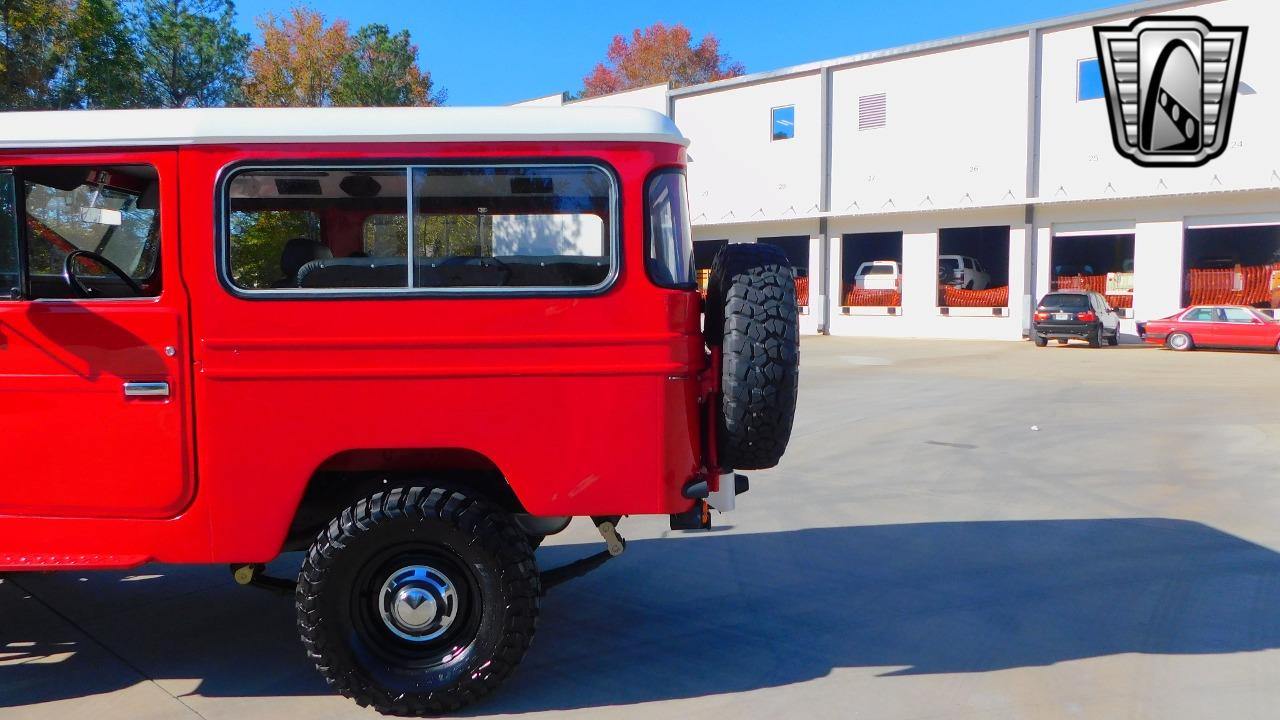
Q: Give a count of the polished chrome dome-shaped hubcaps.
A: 1